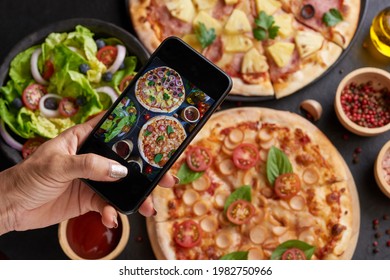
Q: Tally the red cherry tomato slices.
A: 12